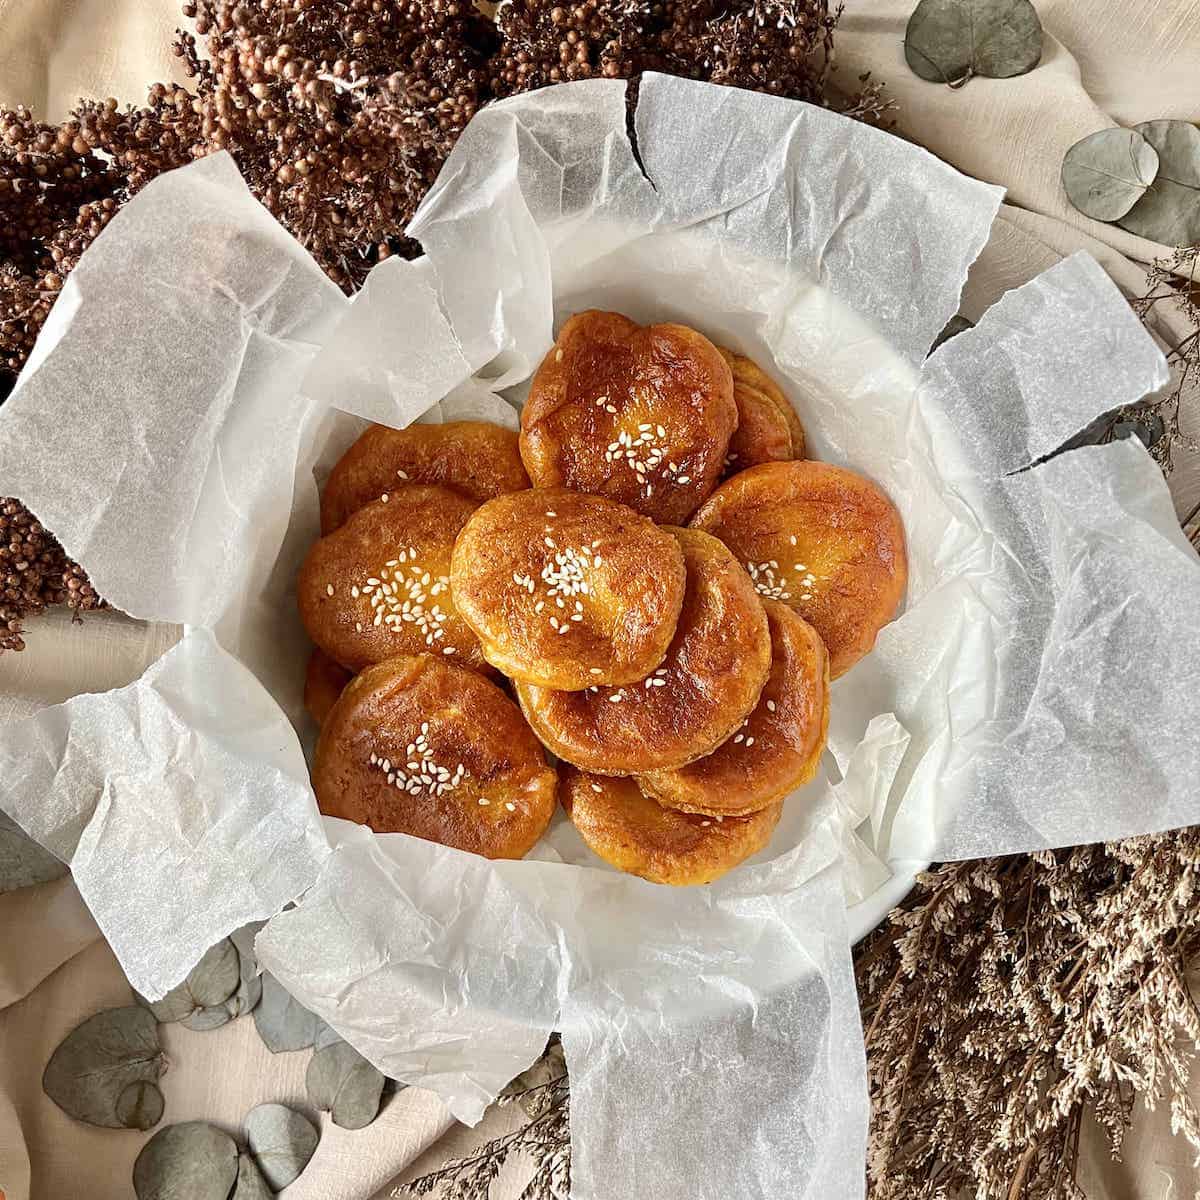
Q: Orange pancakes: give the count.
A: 11